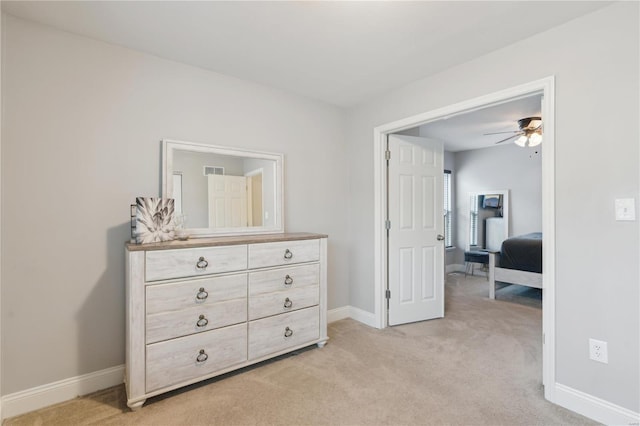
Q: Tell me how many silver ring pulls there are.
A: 8